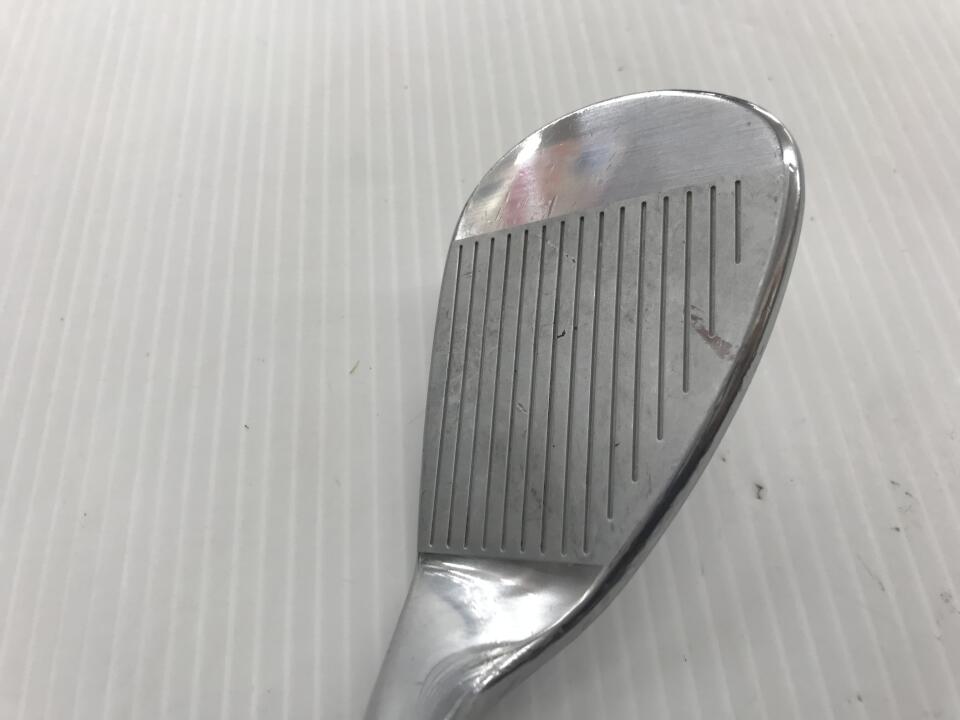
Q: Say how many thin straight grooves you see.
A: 15